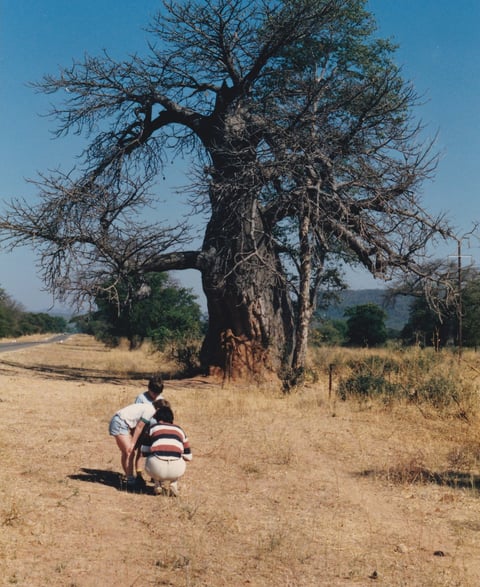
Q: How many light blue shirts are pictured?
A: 1